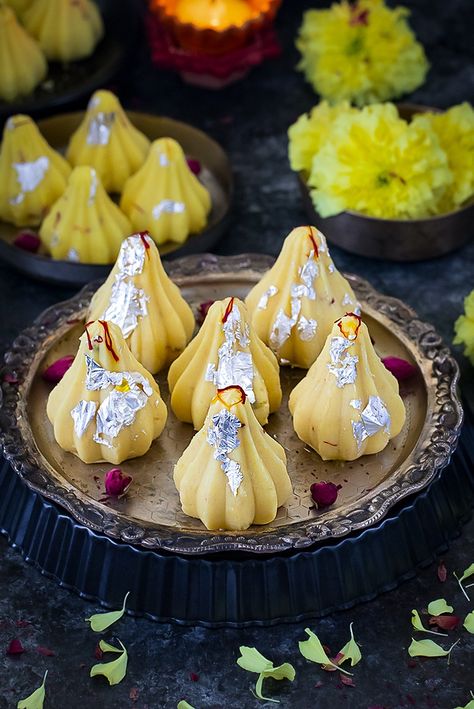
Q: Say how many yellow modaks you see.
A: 12